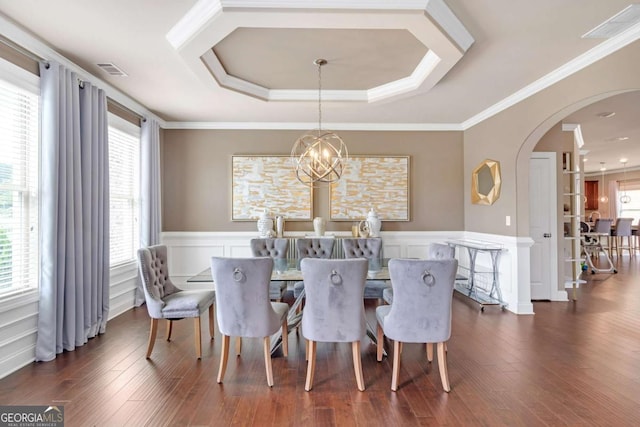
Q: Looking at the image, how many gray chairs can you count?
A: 8